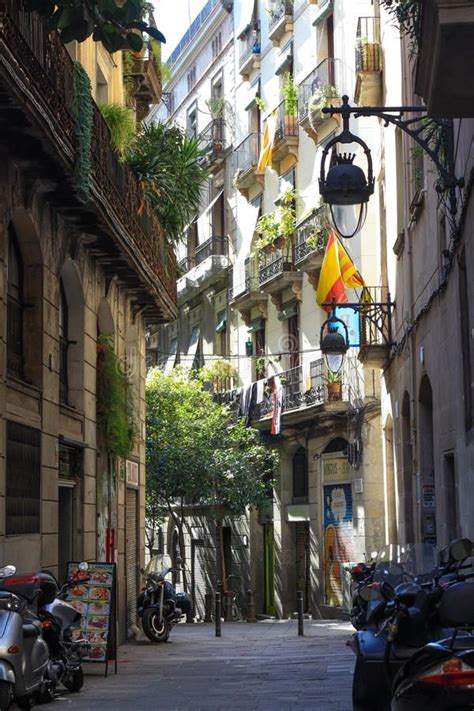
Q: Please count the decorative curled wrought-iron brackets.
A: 2